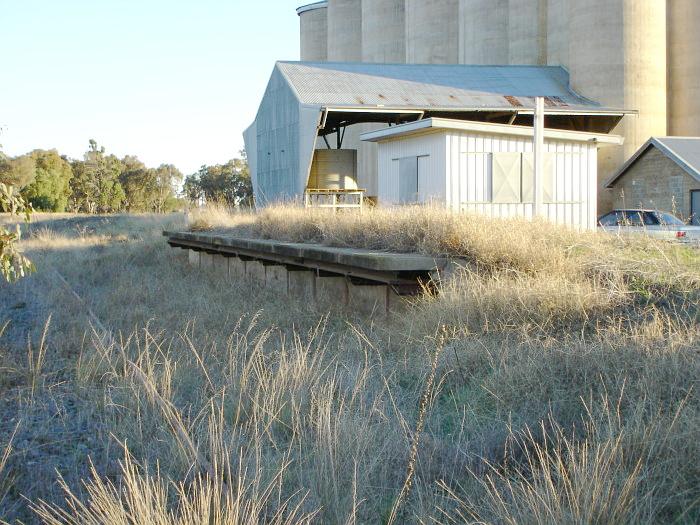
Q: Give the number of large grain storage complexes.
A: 1